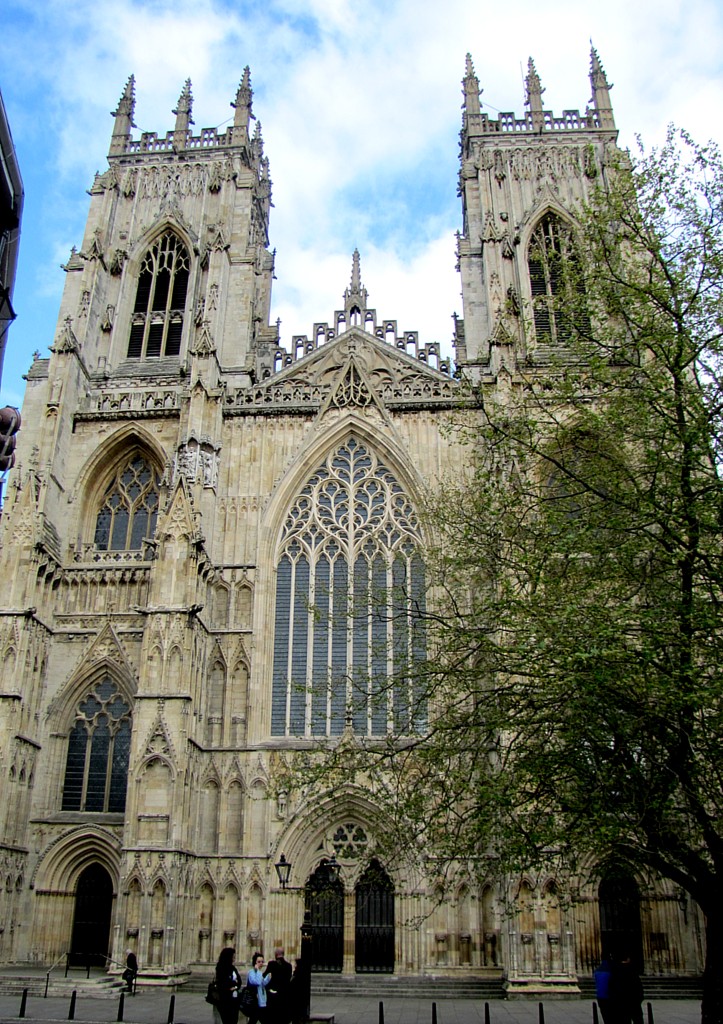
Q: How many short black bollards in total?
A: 10